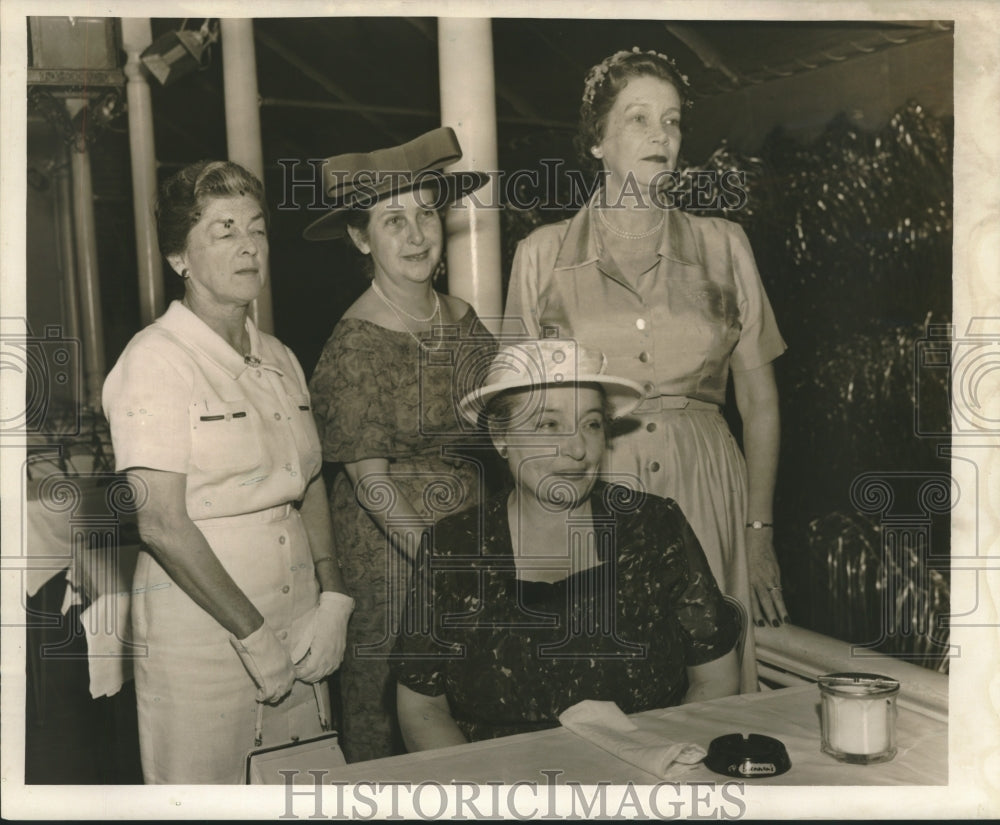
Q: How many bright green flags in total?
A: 0